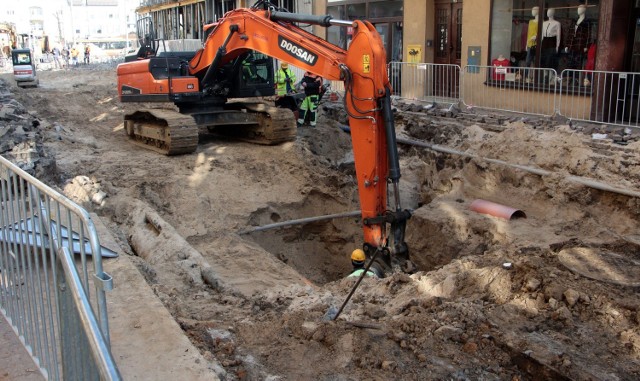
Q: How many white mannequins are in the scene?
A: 3